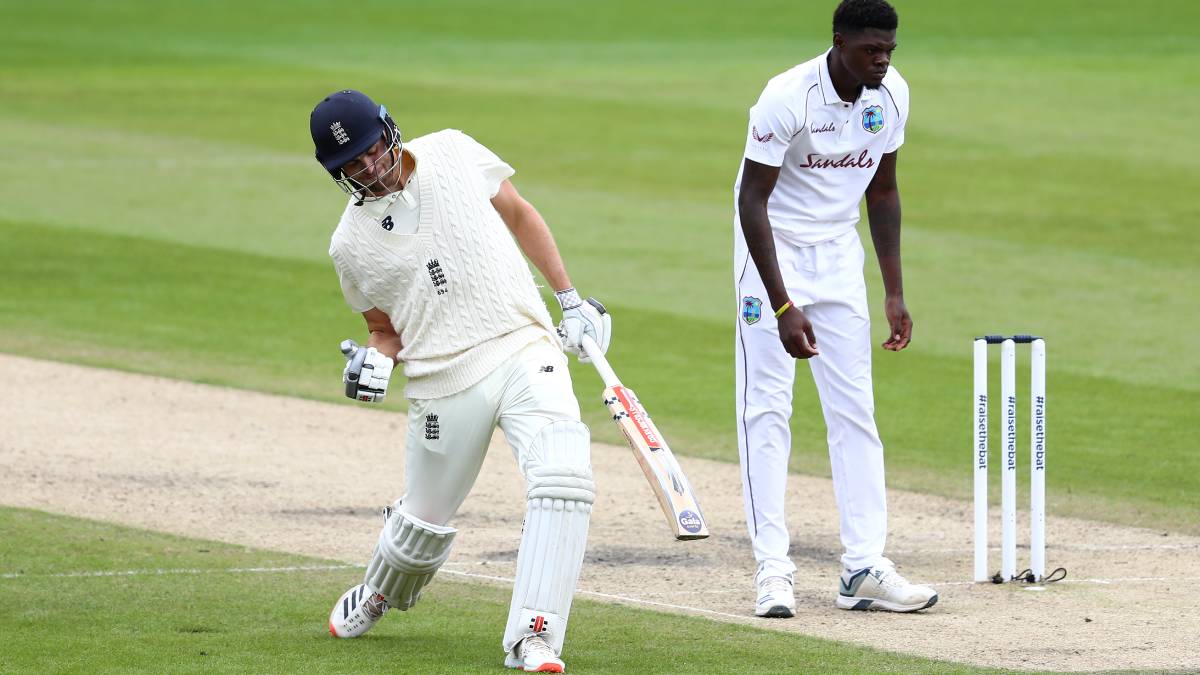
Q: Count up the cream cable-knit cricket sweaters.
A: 1